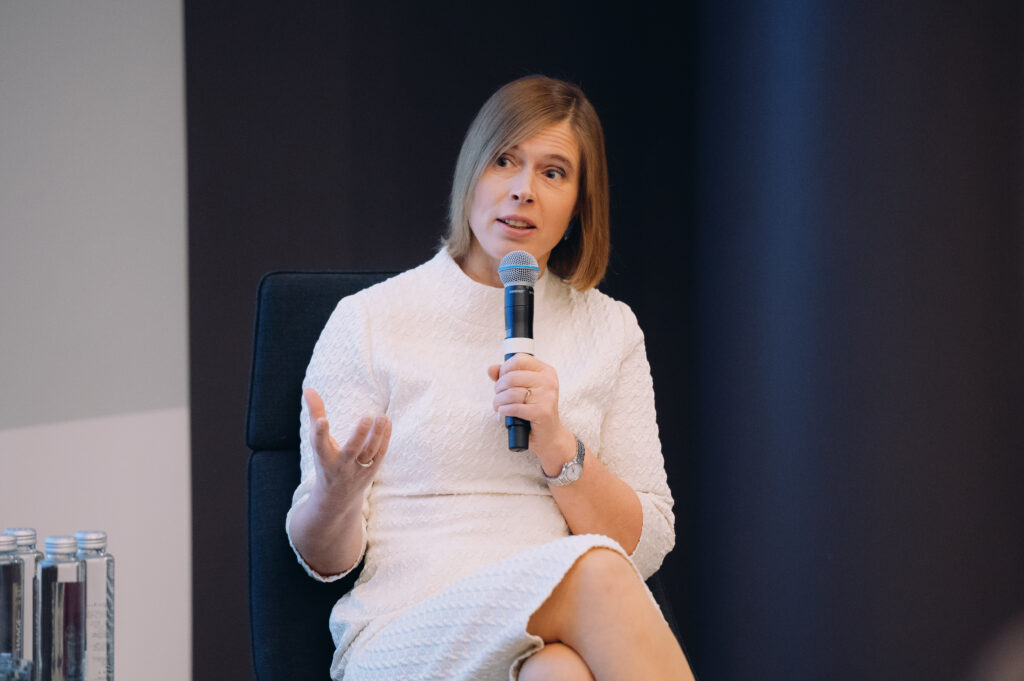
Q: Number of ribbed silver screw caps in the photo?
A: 4